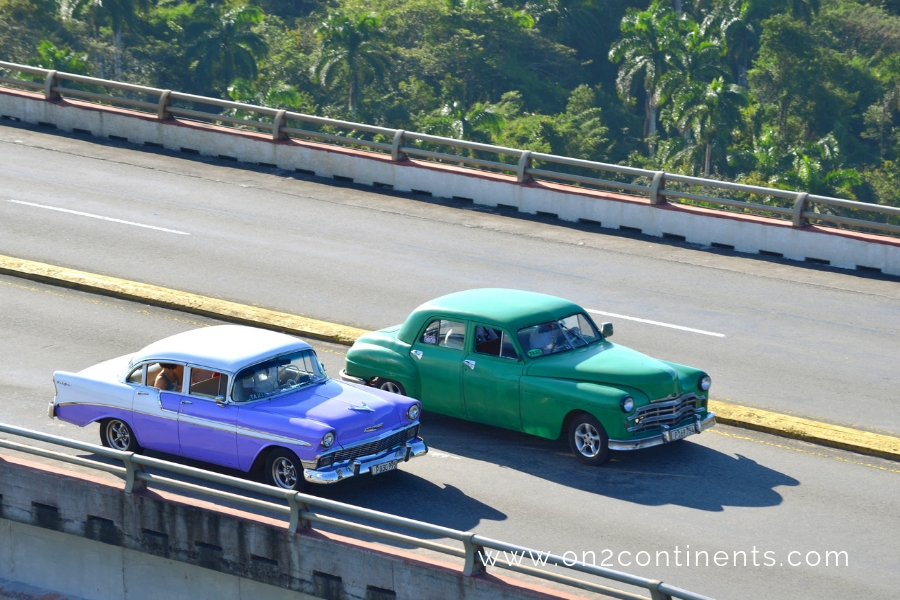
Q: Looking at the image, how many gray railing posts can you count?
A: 11